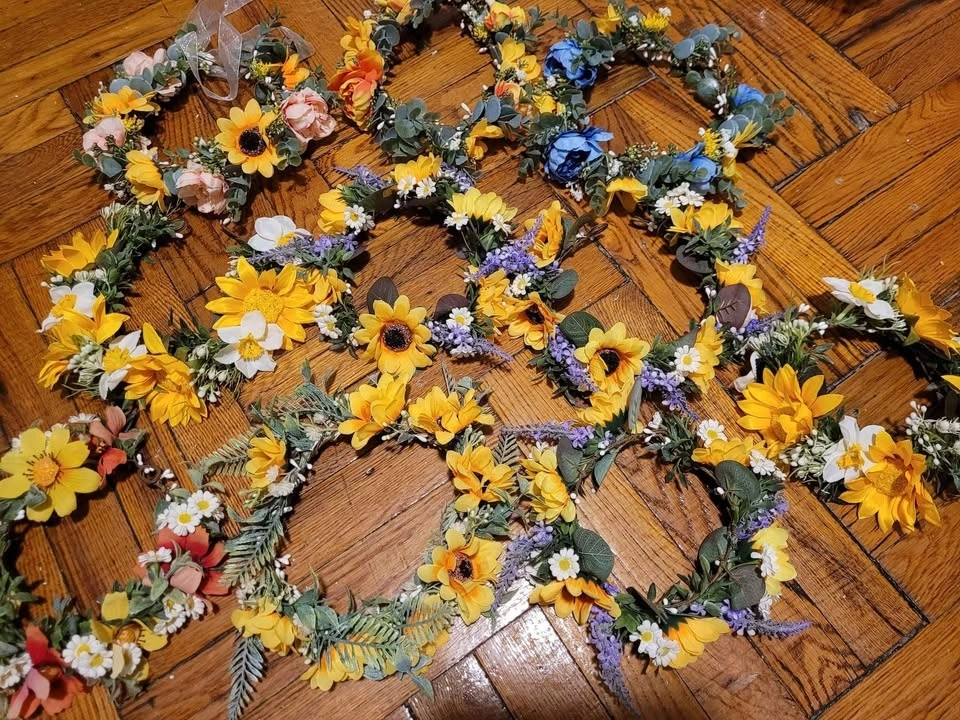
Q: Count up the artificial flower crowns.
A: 10